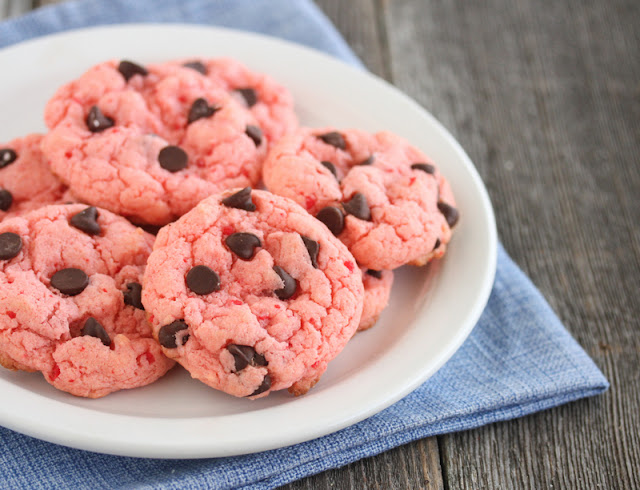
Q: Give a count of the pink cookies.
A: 7